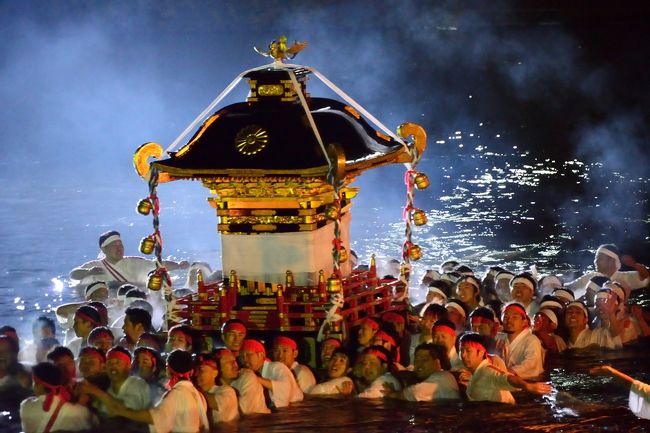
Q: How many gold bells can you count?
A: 9